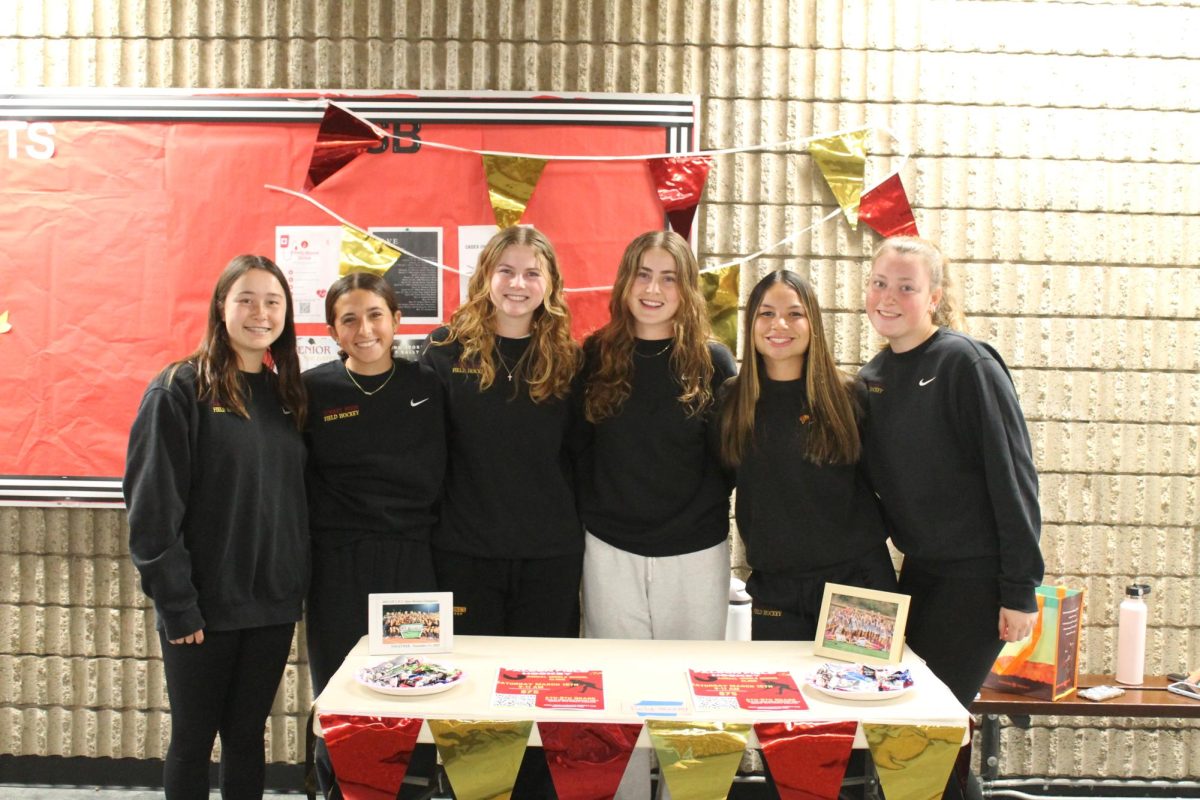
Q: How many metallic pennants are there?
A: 13